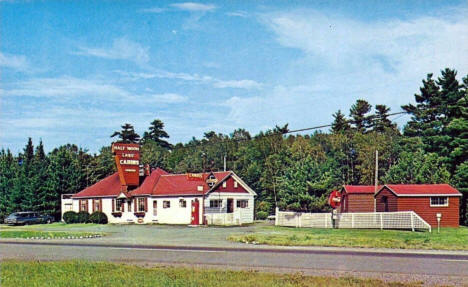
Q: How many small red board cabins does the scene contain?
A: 2